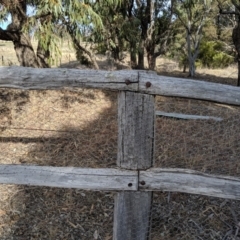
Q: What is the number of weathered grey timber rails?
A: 4